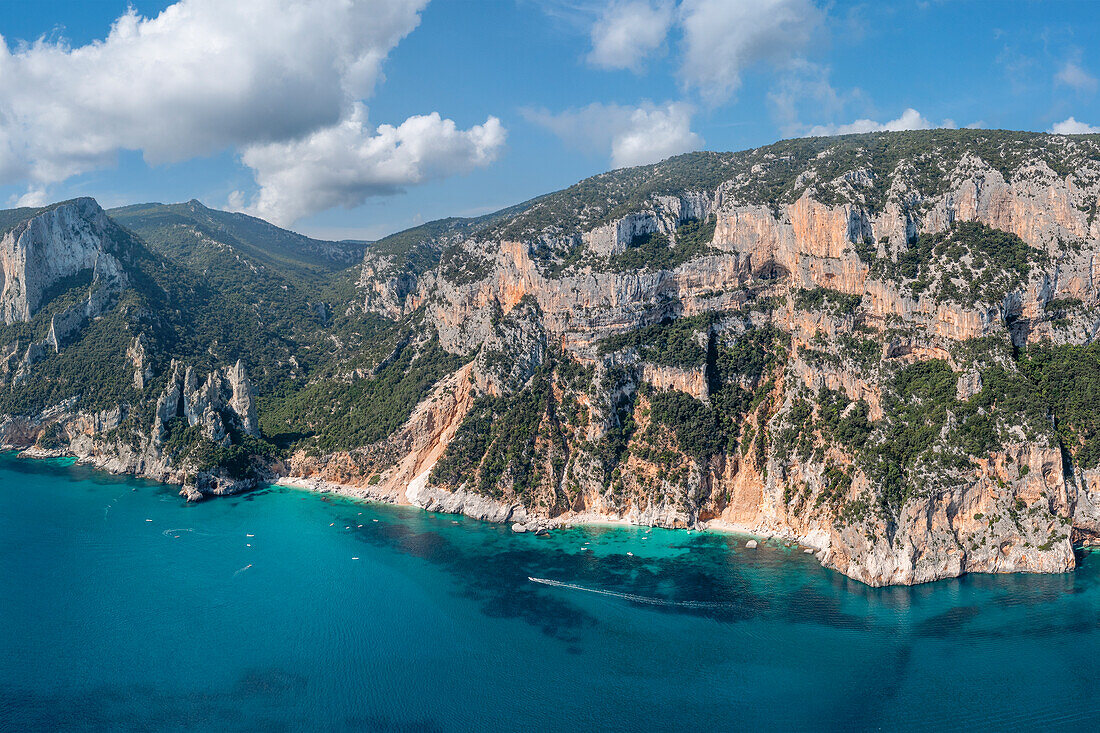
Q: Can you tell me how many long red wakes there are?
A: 0